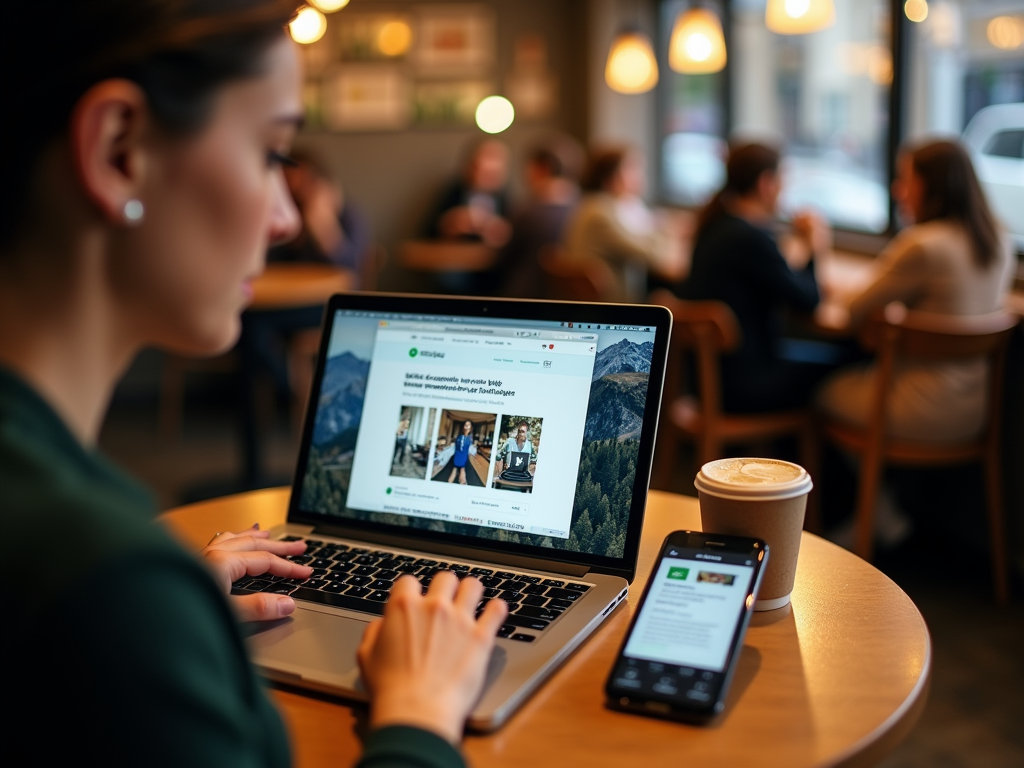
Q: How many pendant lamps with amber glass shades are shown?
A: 3